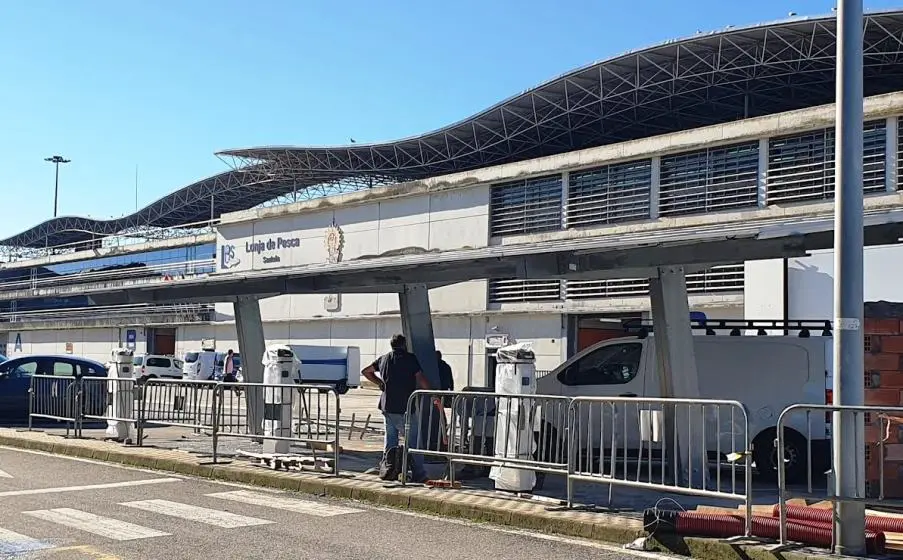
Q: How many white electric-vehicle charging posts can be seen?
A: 3